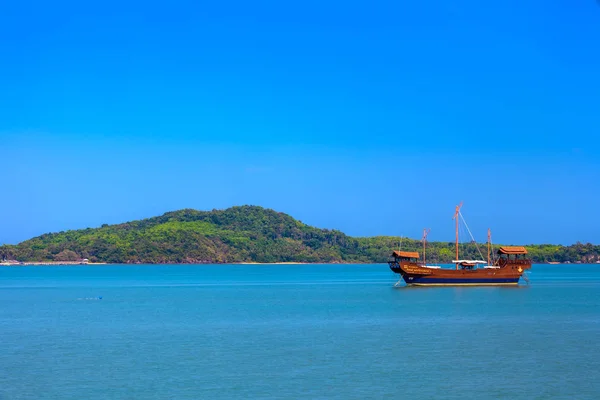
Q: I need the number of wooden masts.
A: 3